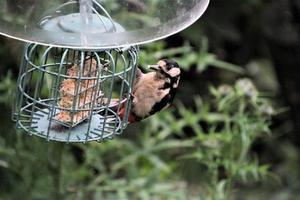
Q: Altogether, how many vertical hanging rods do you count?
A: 1